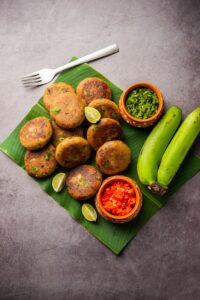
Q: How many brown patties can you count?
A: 11